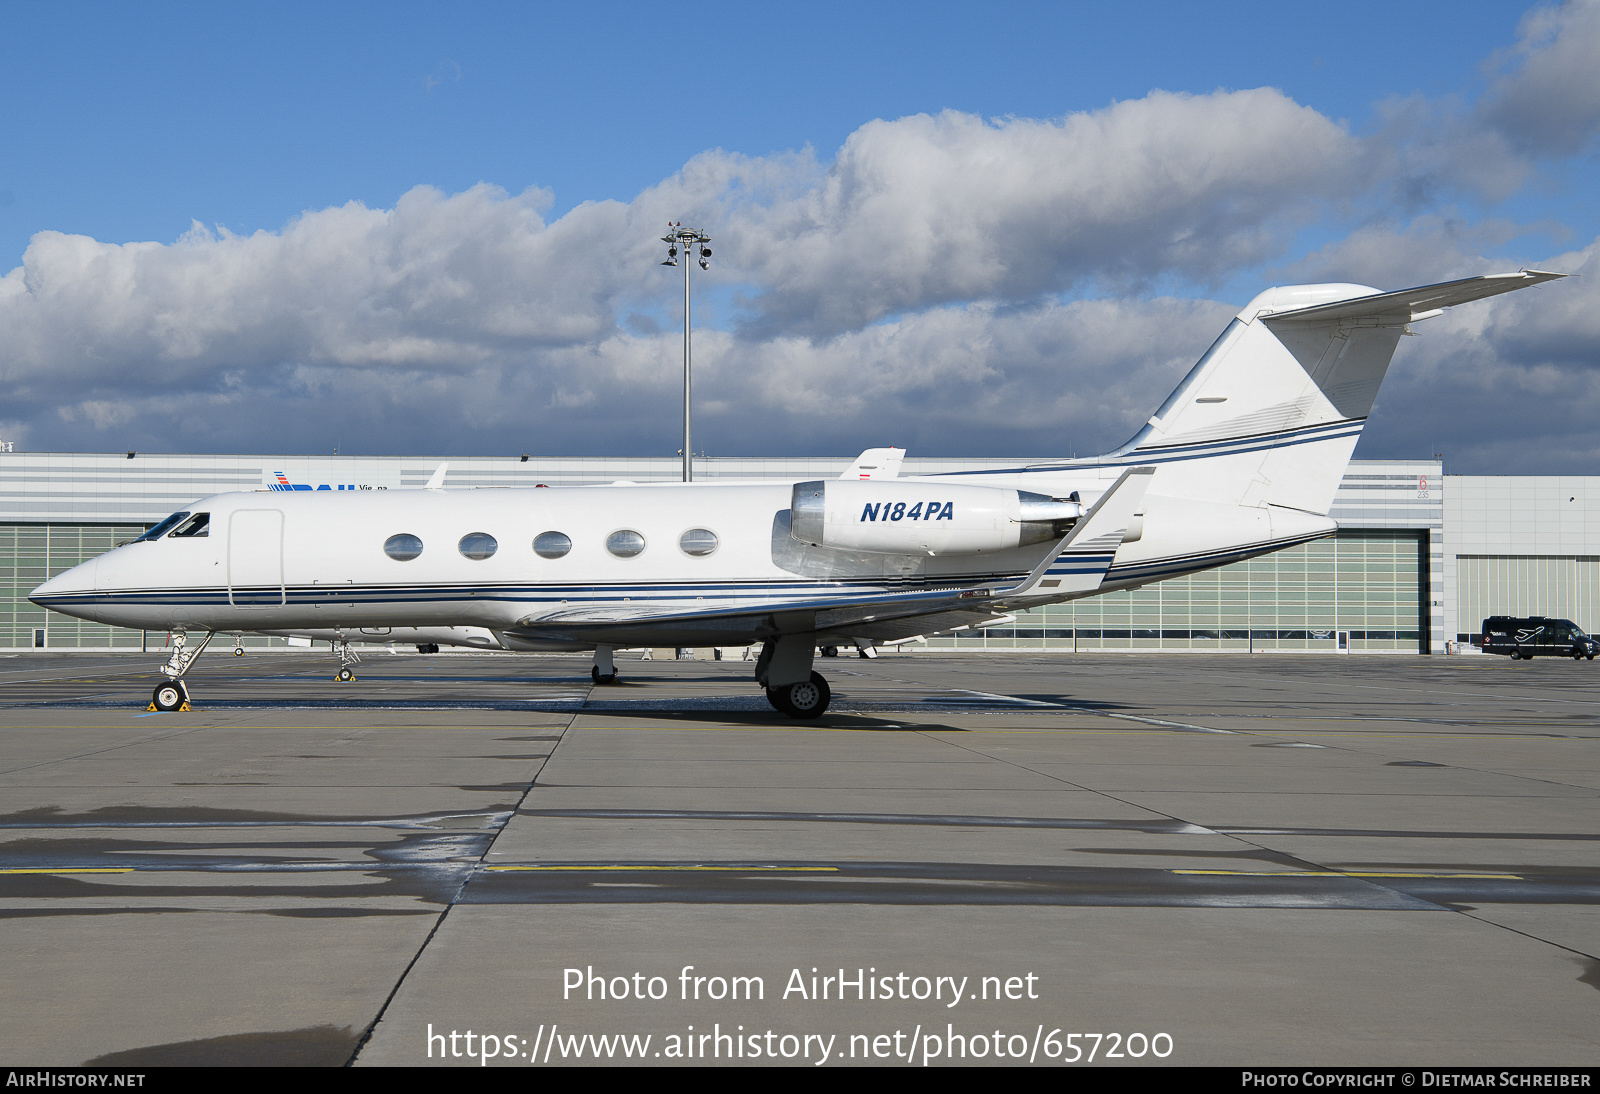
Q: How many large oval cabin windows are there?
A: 5